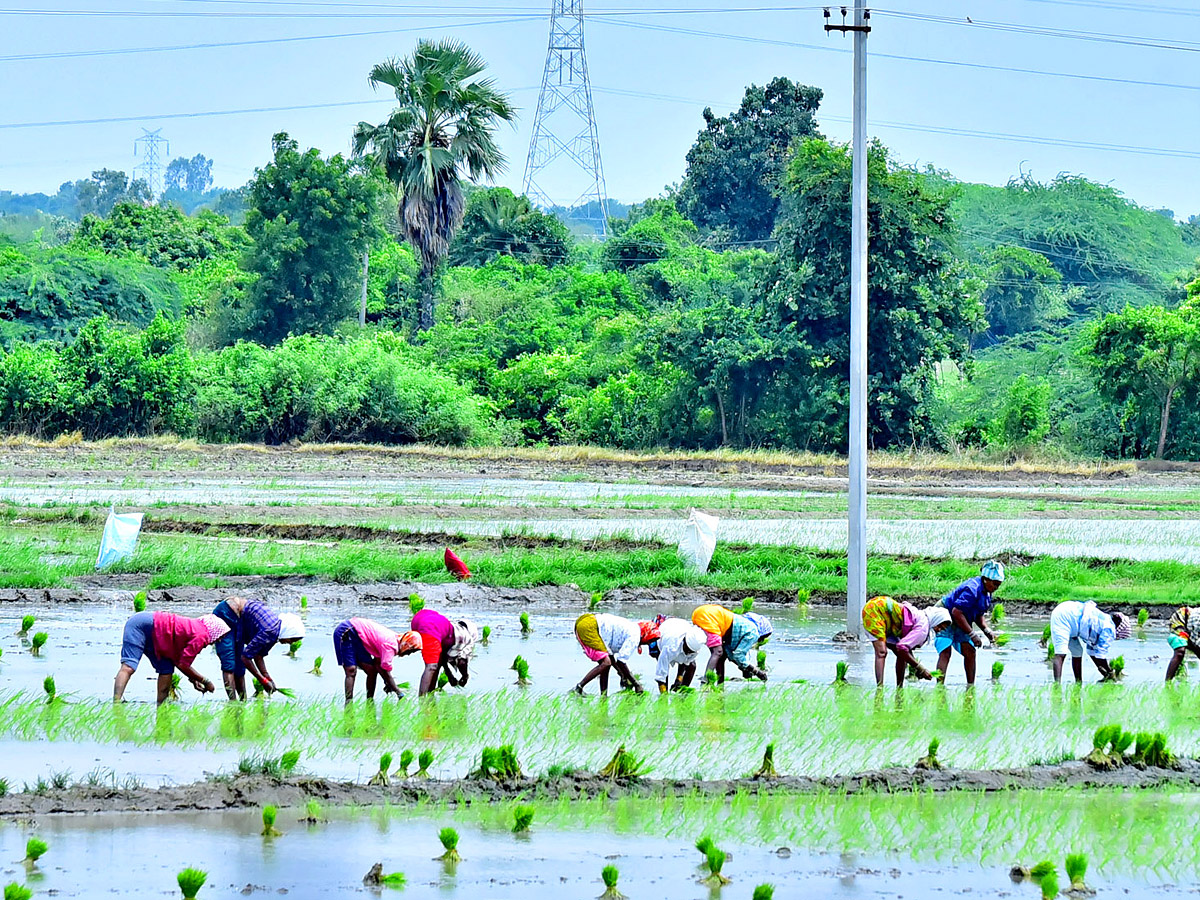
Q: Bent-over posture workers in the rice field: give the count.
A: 11